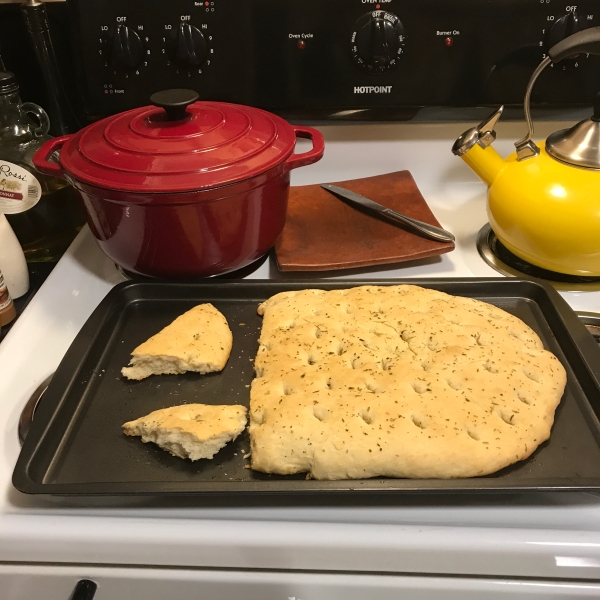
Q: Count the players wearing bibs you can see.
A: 0